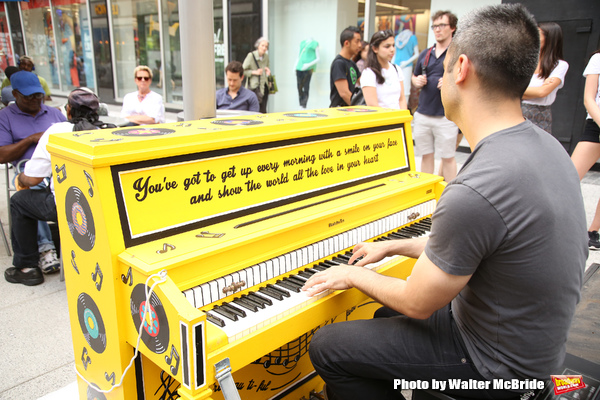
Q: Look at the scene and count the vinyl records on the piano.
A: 8